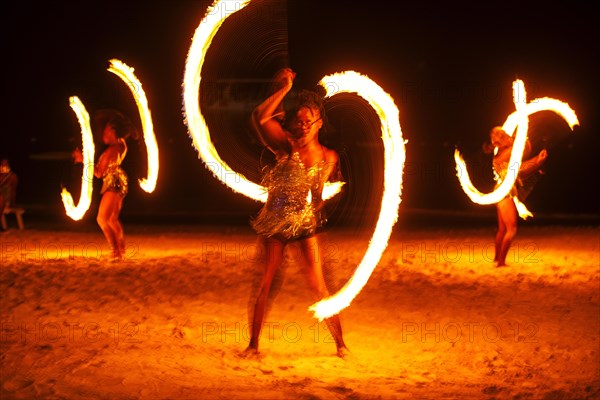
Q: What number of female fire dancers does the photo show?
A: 3